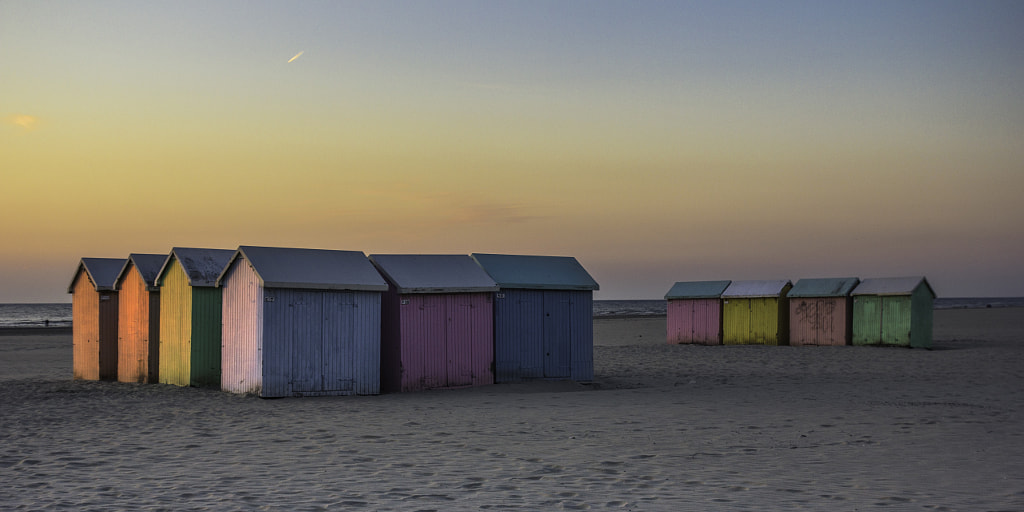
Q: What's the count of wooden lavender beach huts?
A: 1